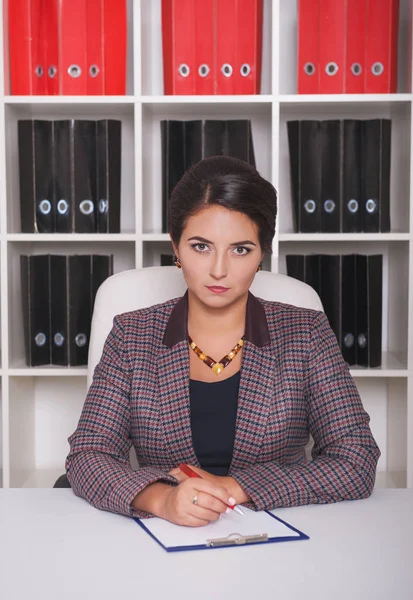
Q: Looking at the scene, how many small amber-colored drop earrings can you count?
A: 2